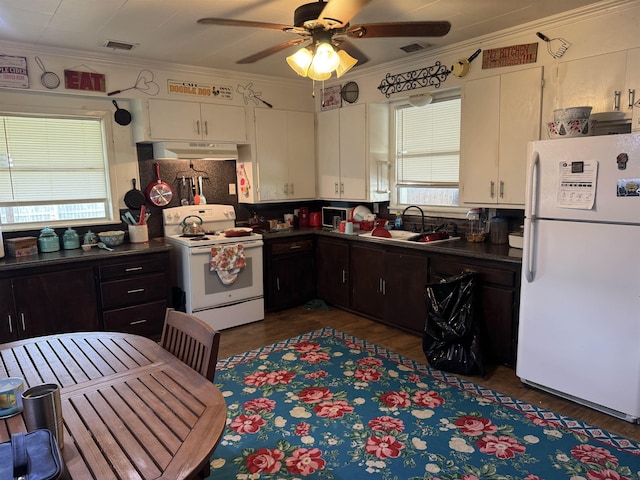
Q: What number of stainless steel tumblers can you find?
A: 1